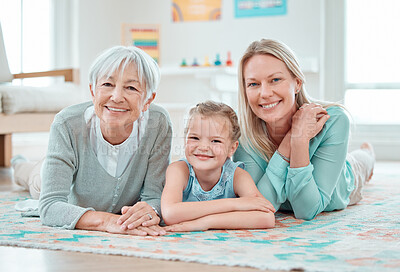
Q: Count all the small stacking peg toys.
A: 5